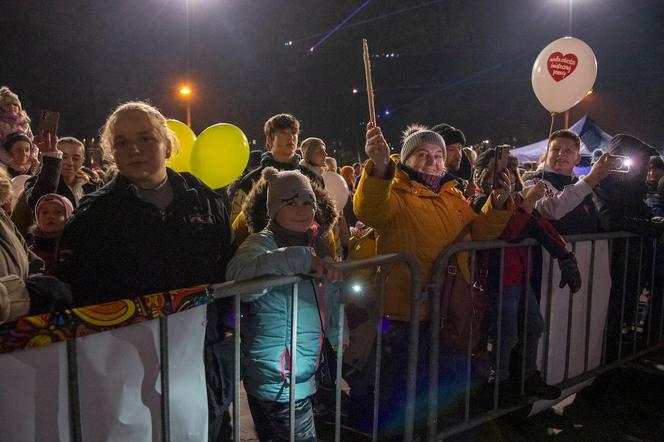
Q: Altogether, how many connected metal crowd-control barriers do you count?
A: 2